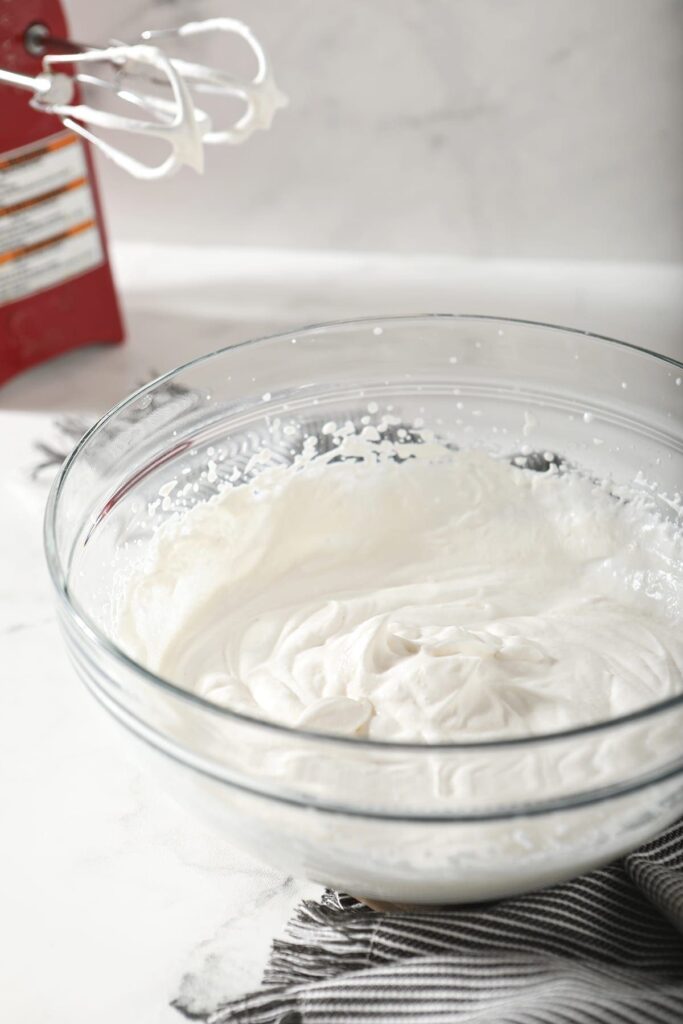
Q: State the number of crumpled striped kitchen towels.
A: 1